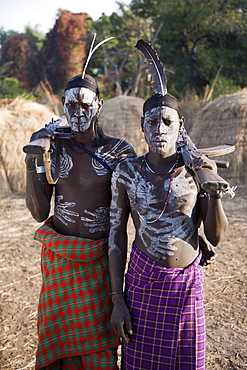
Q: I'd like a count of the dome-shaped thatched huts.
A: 3